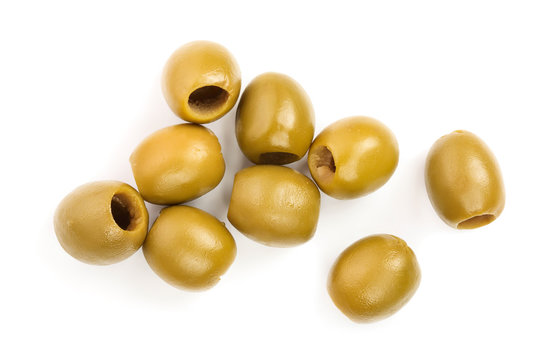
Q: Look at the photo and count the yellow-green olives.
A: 9